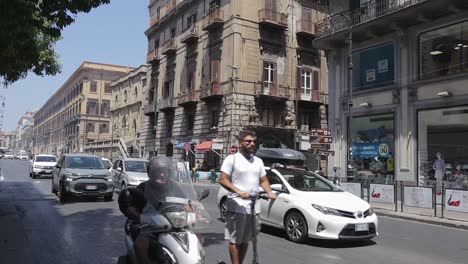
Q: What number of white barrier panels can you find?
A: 4